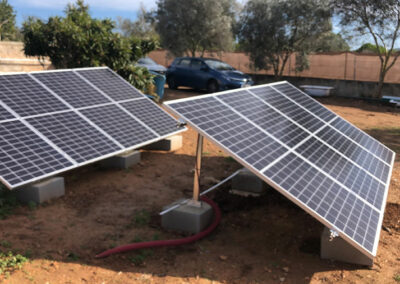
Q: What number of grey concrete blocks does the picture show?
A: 6